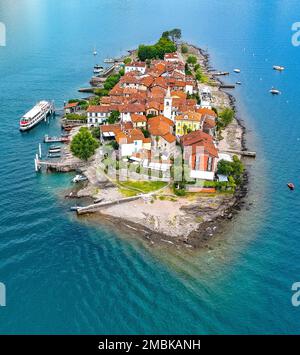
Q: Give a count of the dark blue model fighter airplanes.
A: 0